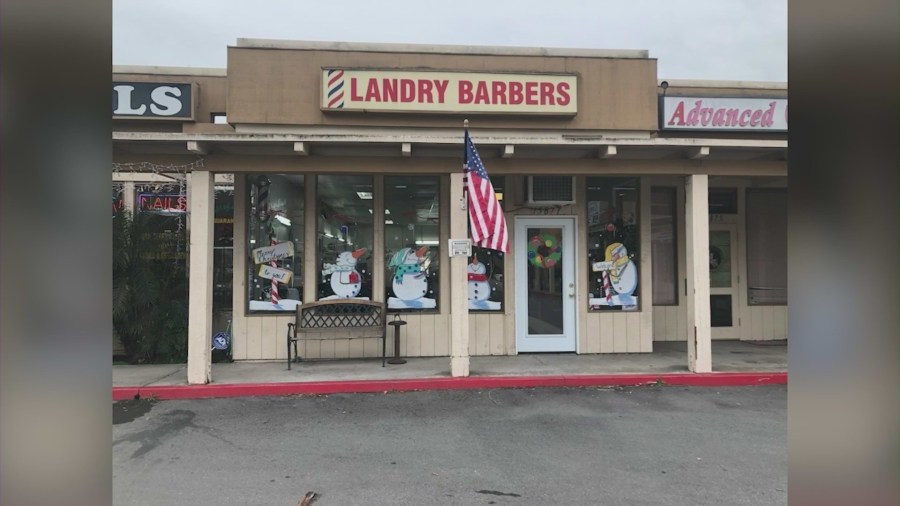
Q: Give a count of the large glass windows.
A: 5